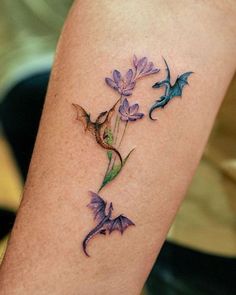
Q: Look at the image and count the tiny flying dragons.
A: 3